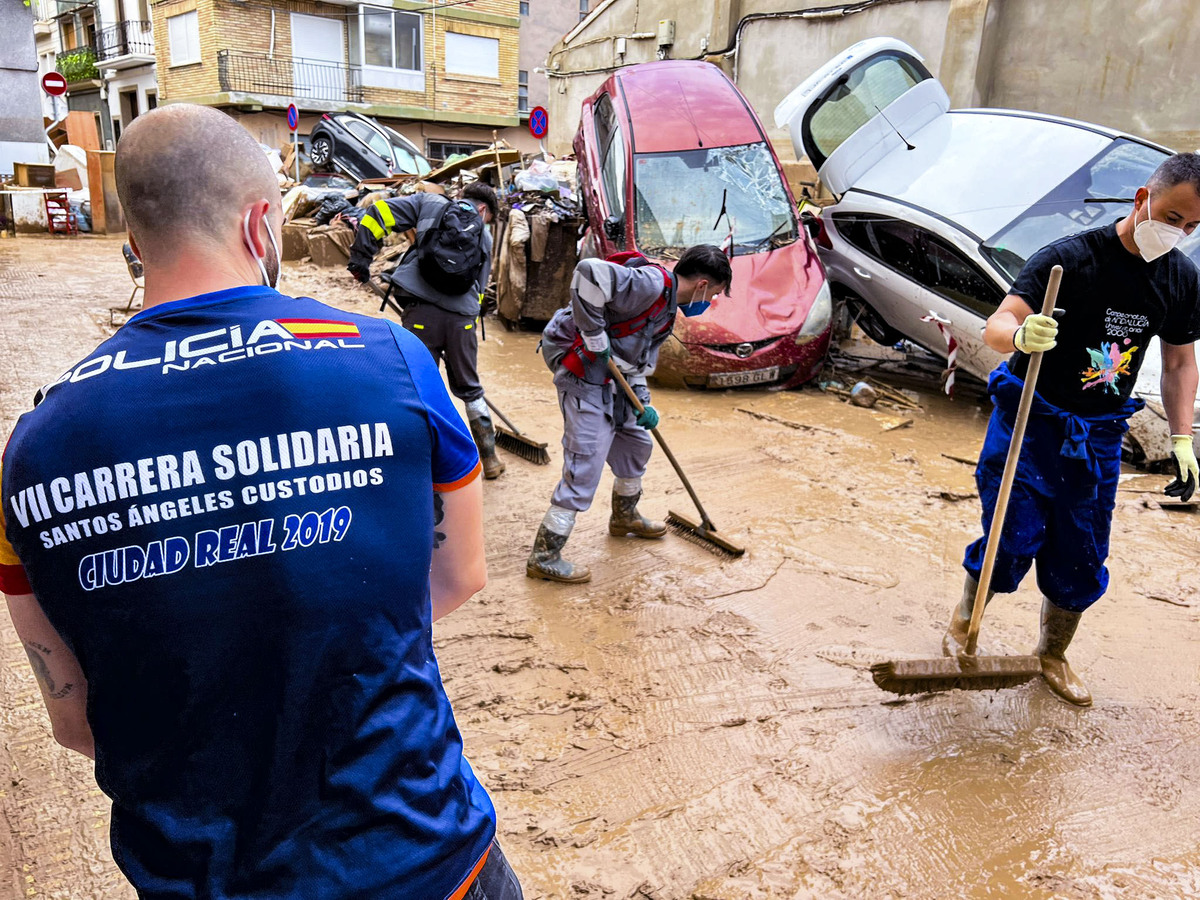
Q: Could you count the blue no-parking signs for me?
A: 2